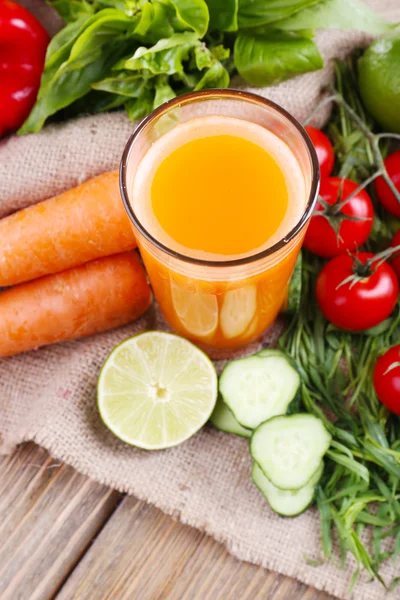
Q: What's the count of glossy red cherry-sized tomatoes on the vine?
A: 6